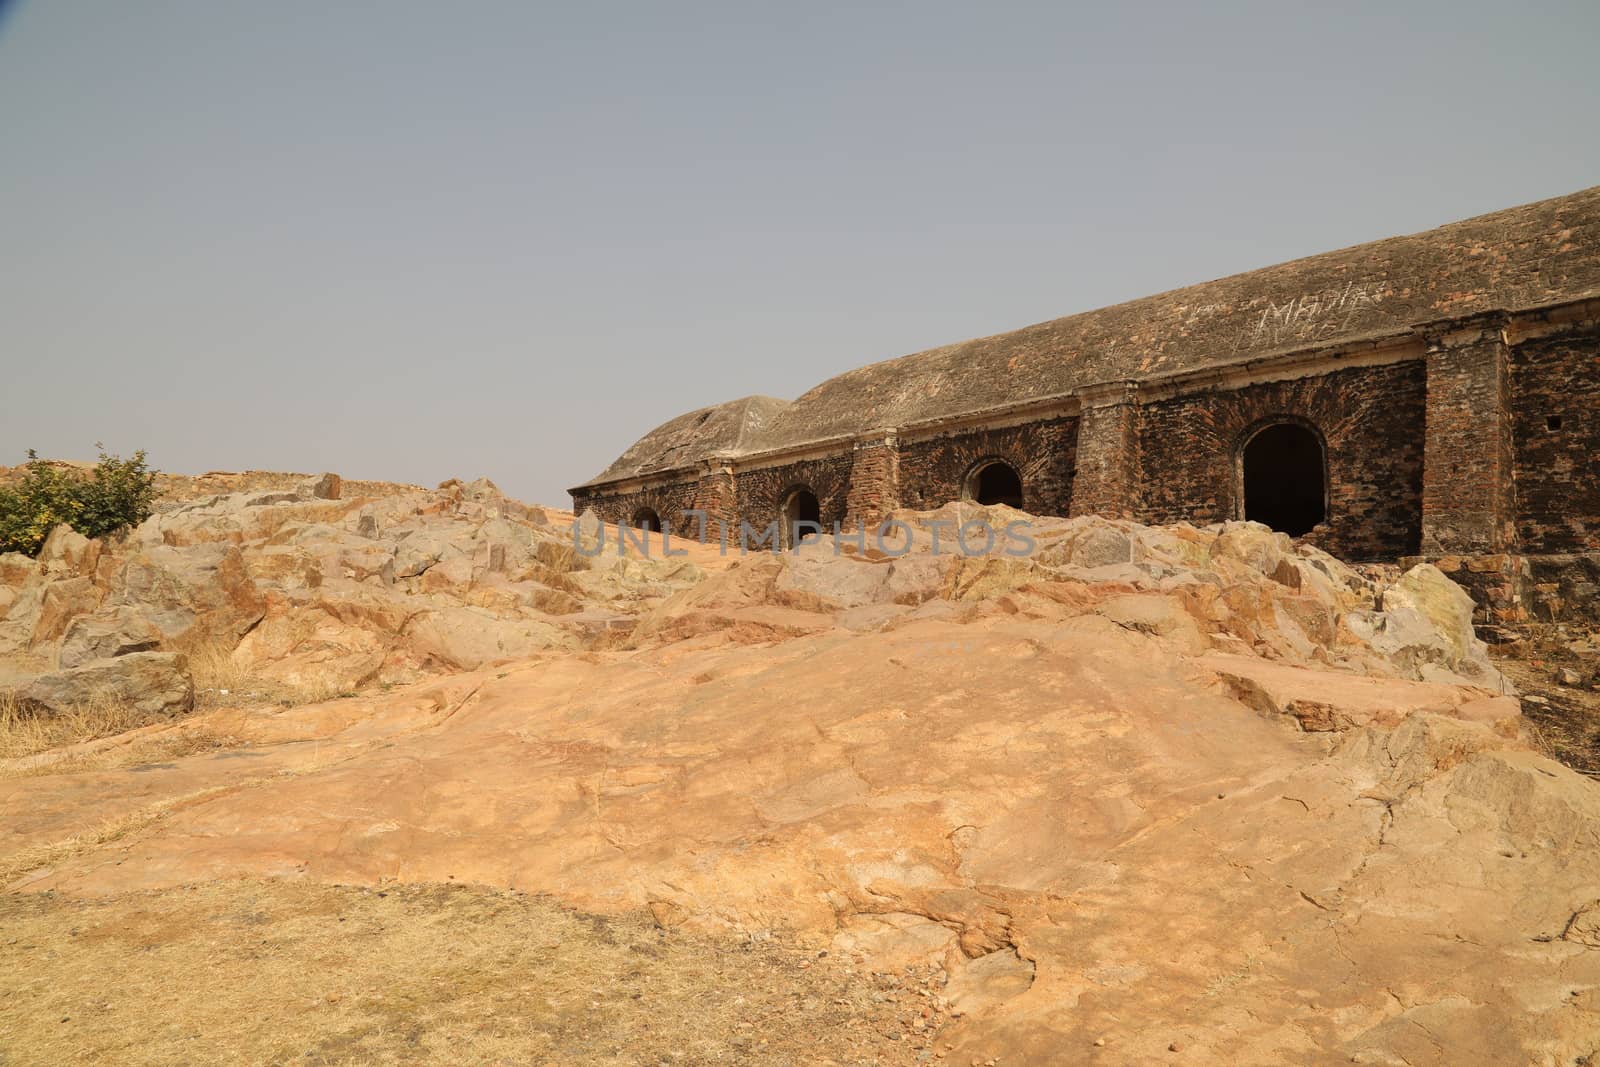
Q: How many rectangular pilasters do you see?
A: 4